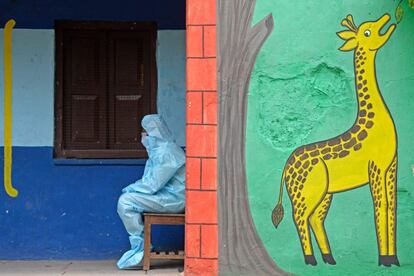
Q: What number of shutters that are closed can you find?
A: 2